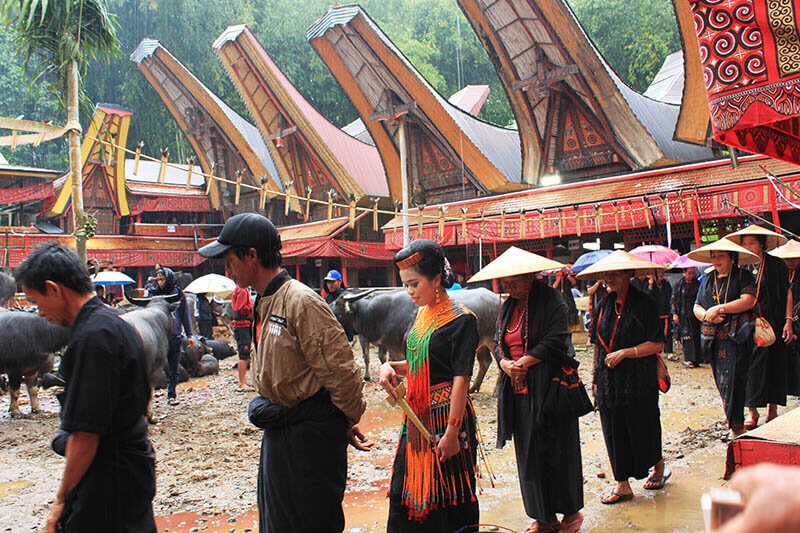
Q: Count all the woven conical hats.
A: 5